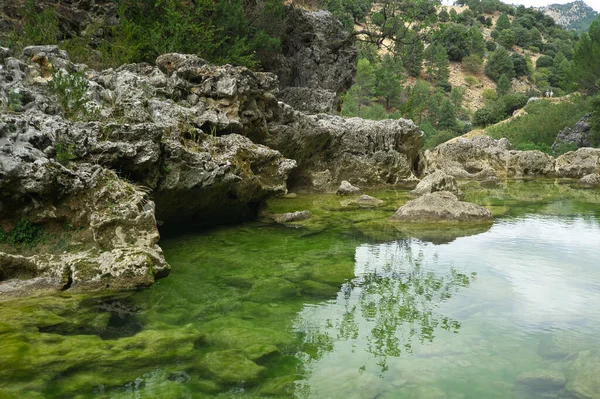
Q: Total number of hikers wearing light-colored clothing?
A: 2